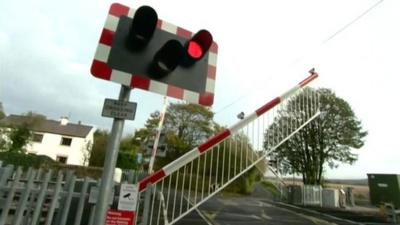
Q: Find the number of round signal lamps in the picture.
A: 3